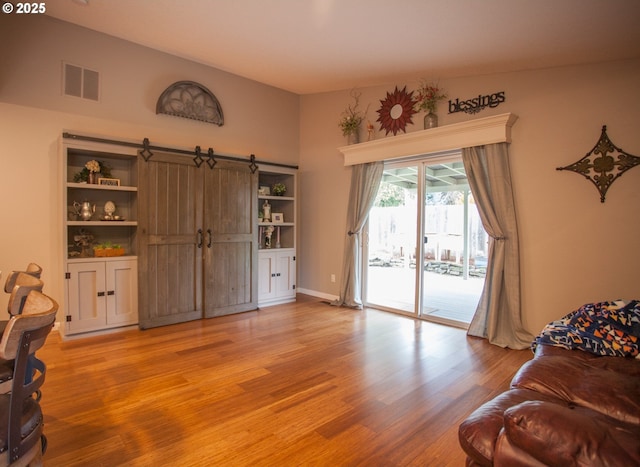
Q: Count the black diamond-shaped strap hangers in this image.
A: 4